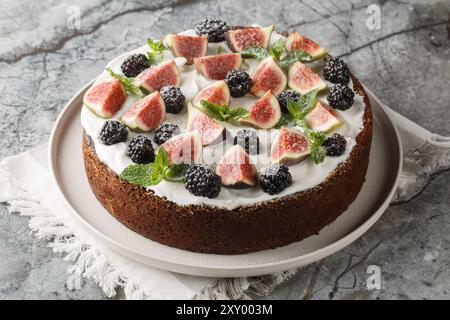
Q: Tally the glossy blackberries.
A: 14